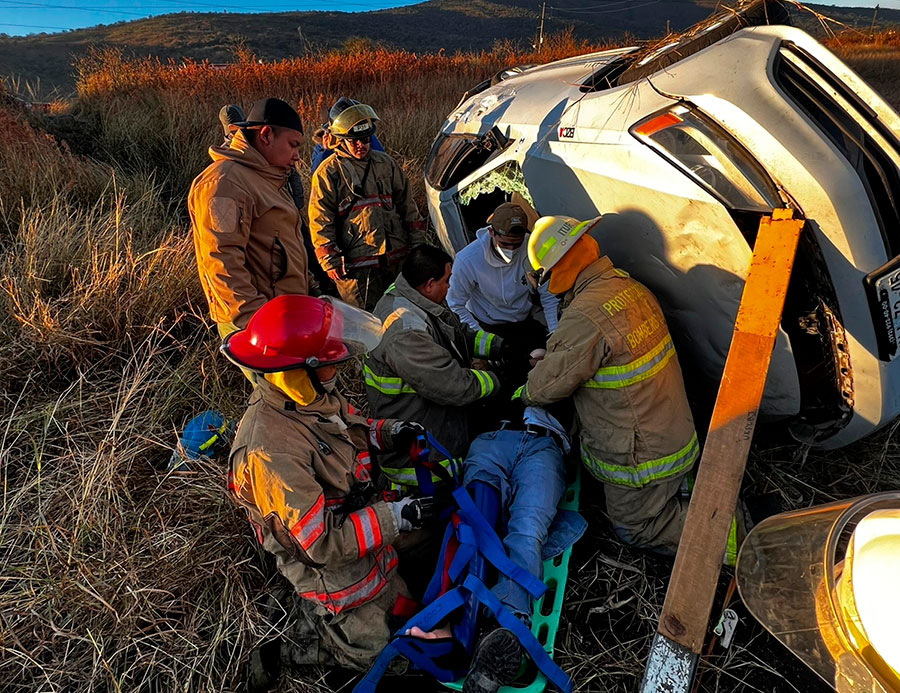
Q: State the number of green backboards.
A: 1